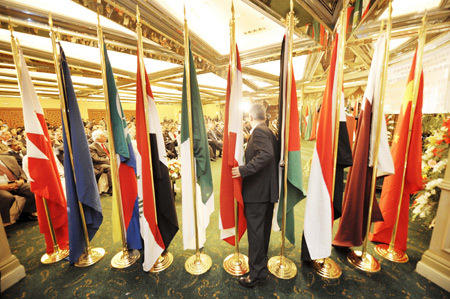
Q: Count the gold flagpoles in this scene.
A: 10